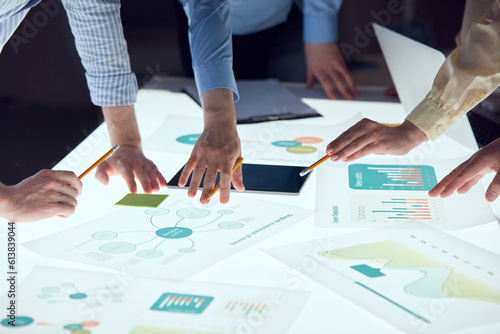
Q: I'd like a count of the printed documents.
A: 5